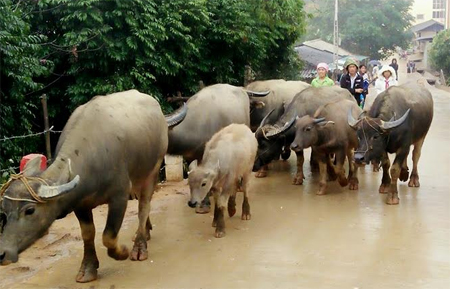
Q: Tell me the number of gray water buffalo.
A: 7